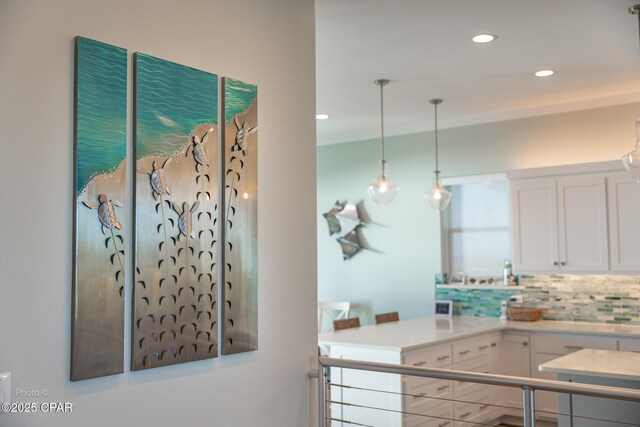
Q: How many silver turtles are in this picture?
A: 5